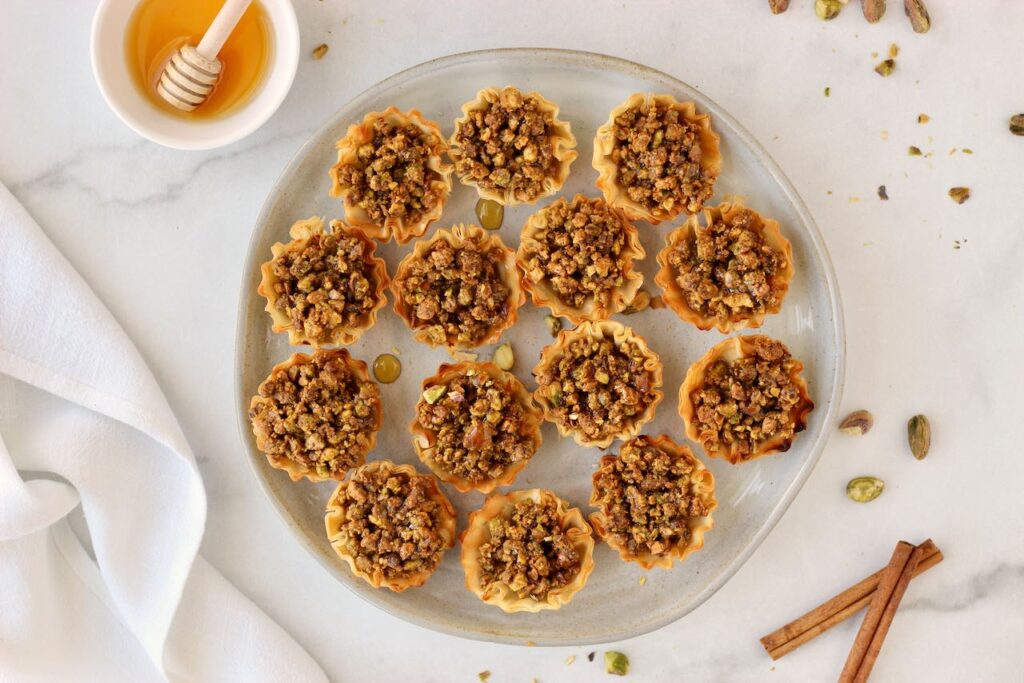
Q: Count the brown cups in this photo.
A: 14